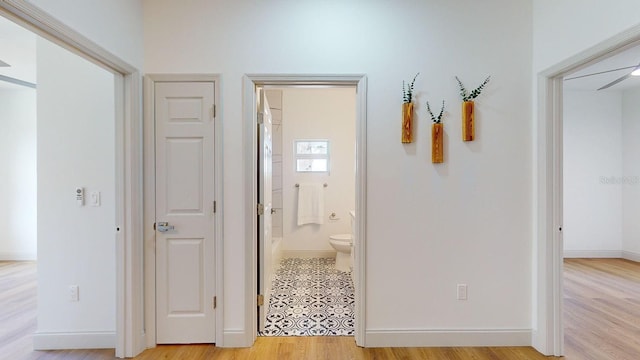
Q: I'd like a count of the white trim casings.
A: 4